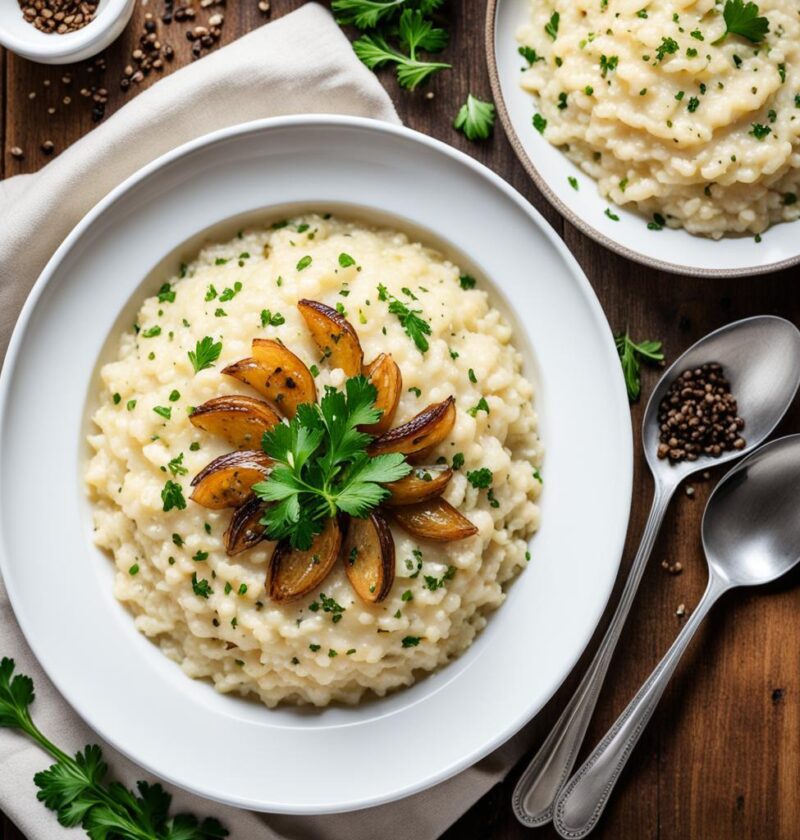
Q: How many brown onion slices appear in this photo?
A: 11